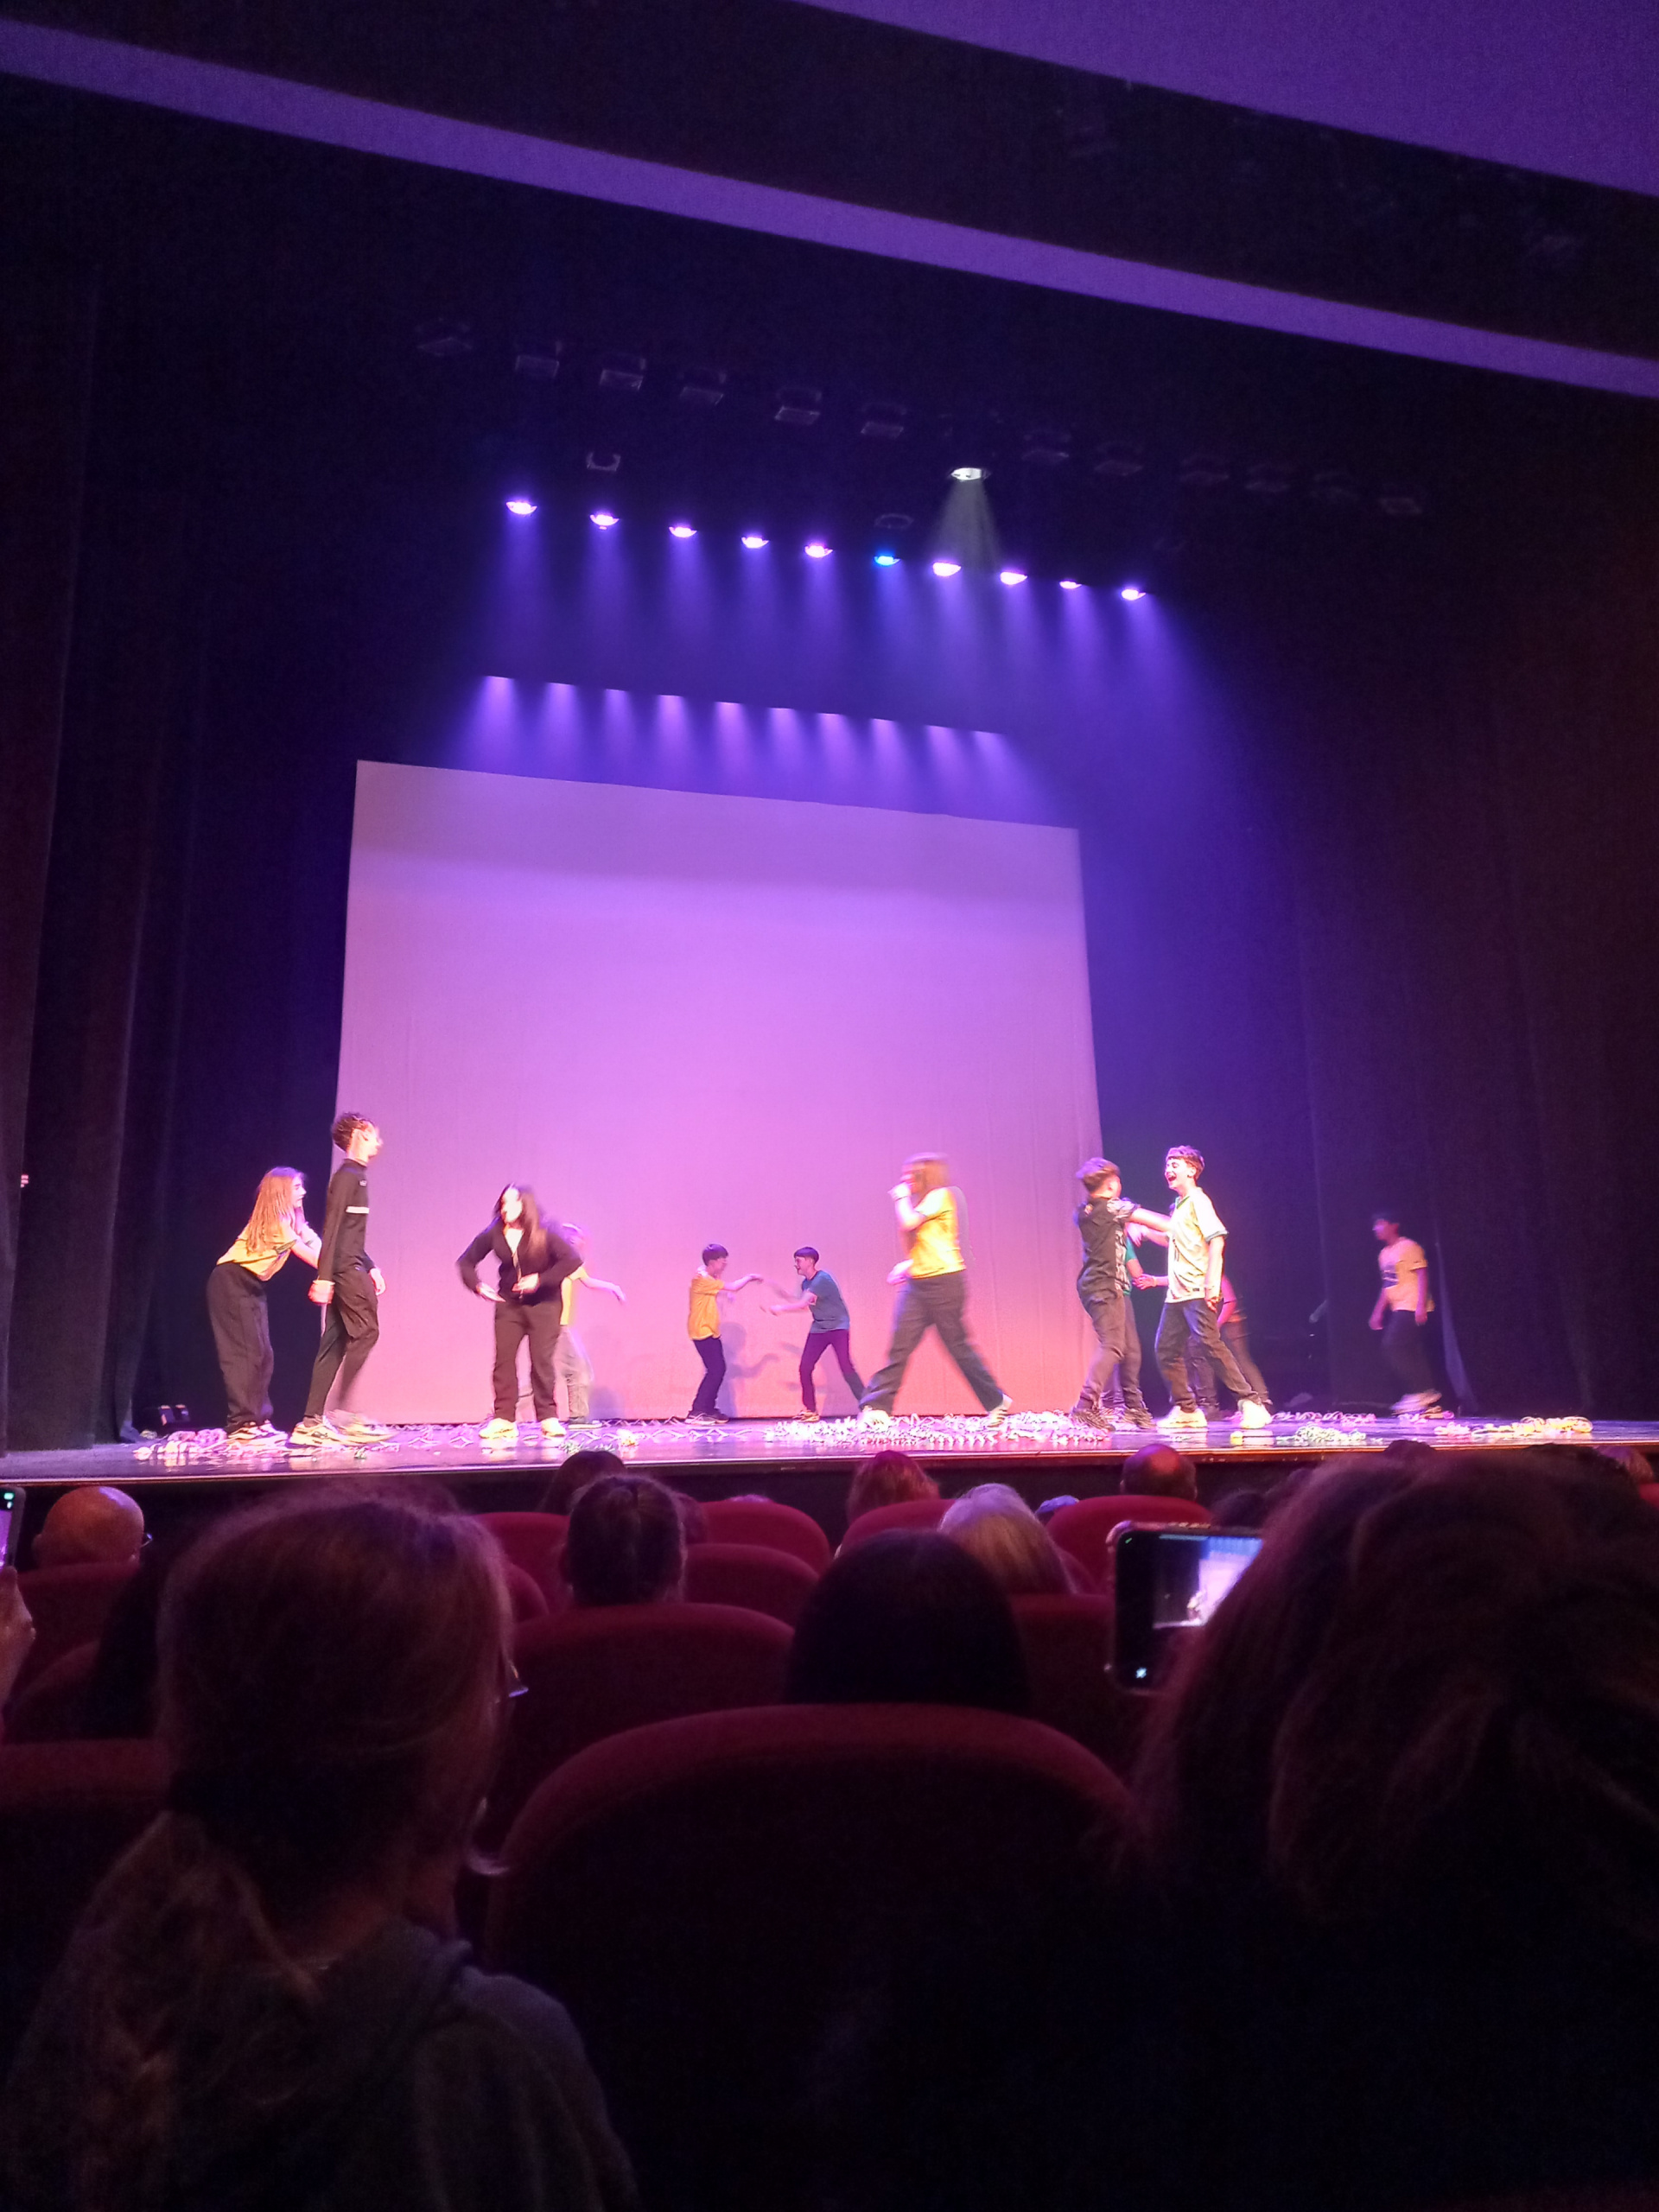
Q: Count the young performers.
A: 12